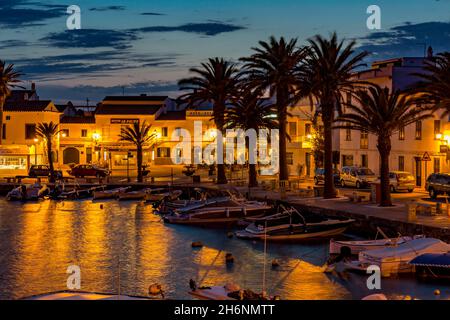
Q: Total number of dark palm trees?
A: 9